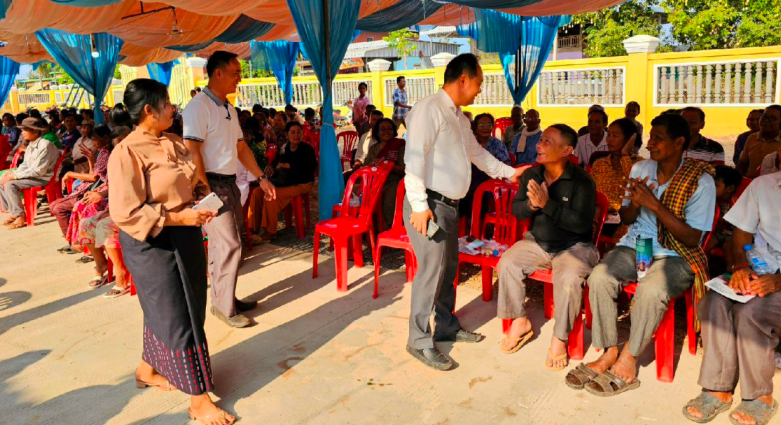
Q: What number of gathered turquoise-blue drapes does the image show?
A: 6